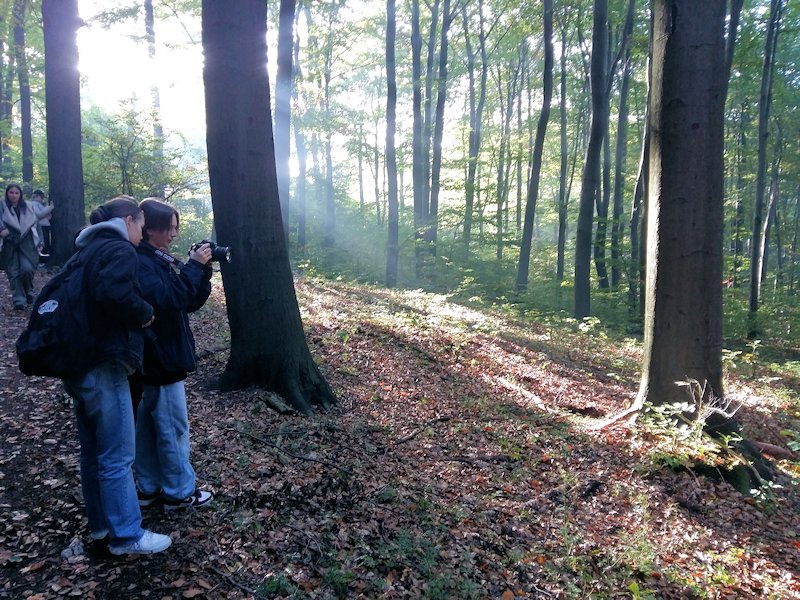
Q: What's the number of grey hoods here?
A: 1